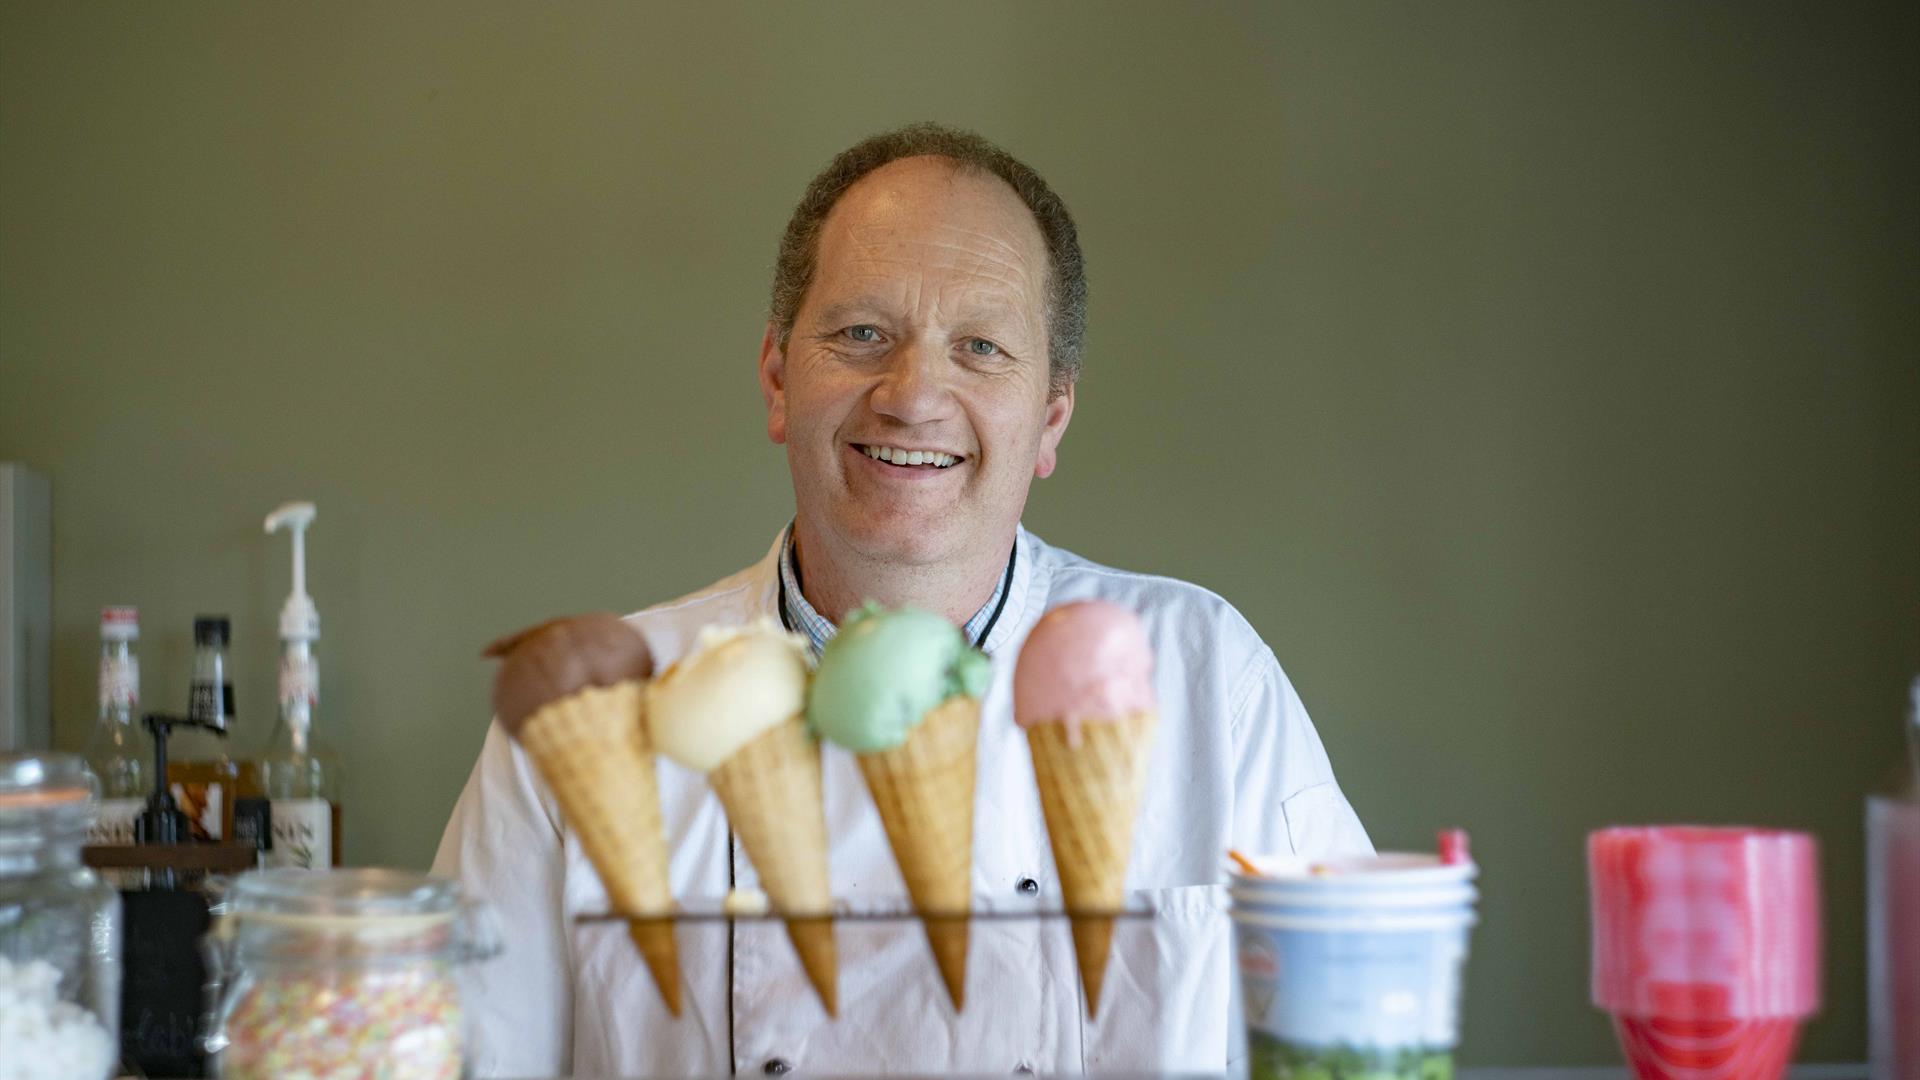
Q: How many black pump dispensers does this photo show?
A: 1